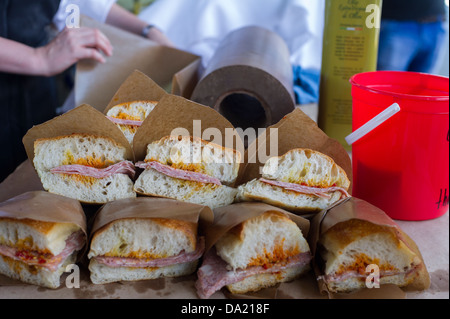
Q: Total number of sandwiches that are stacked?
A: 8